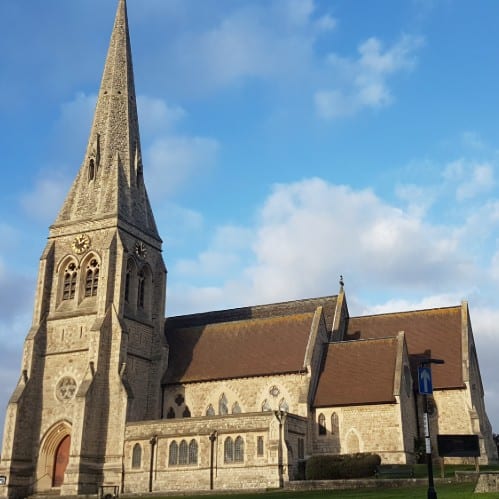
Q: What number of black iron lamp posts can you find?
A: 1